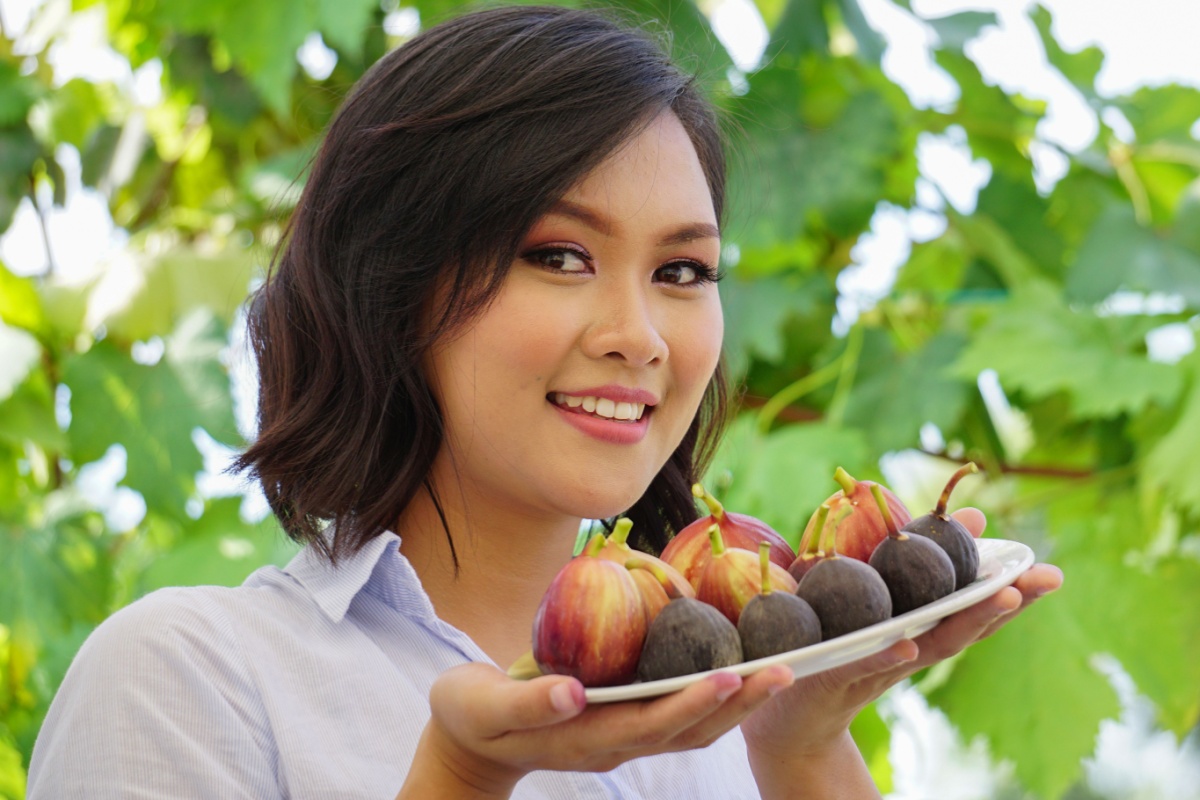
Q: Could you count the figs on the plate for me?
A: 11